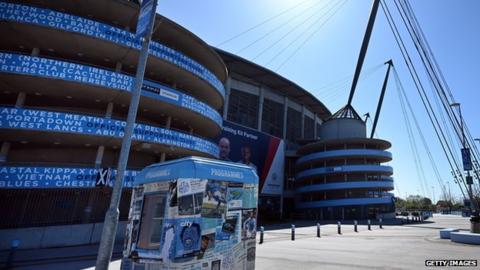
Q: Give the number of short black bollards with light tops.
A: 7